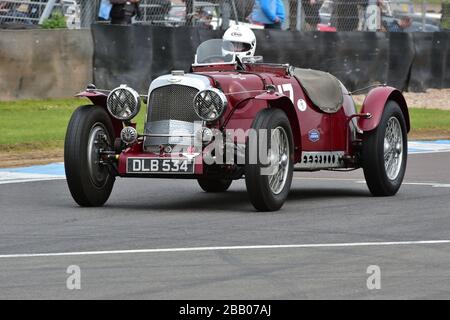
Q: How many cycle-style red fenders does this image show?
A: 3